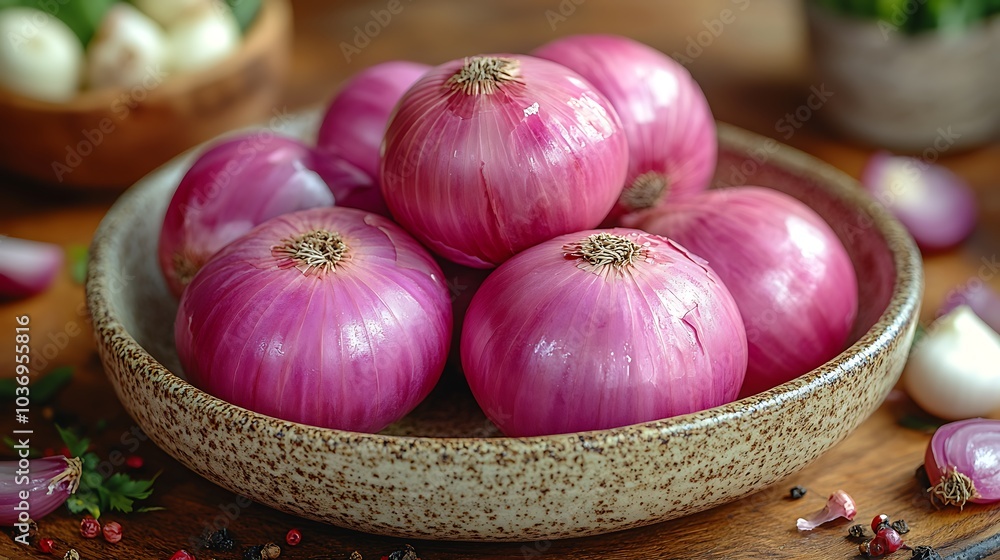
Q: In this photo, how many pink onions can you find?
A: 7